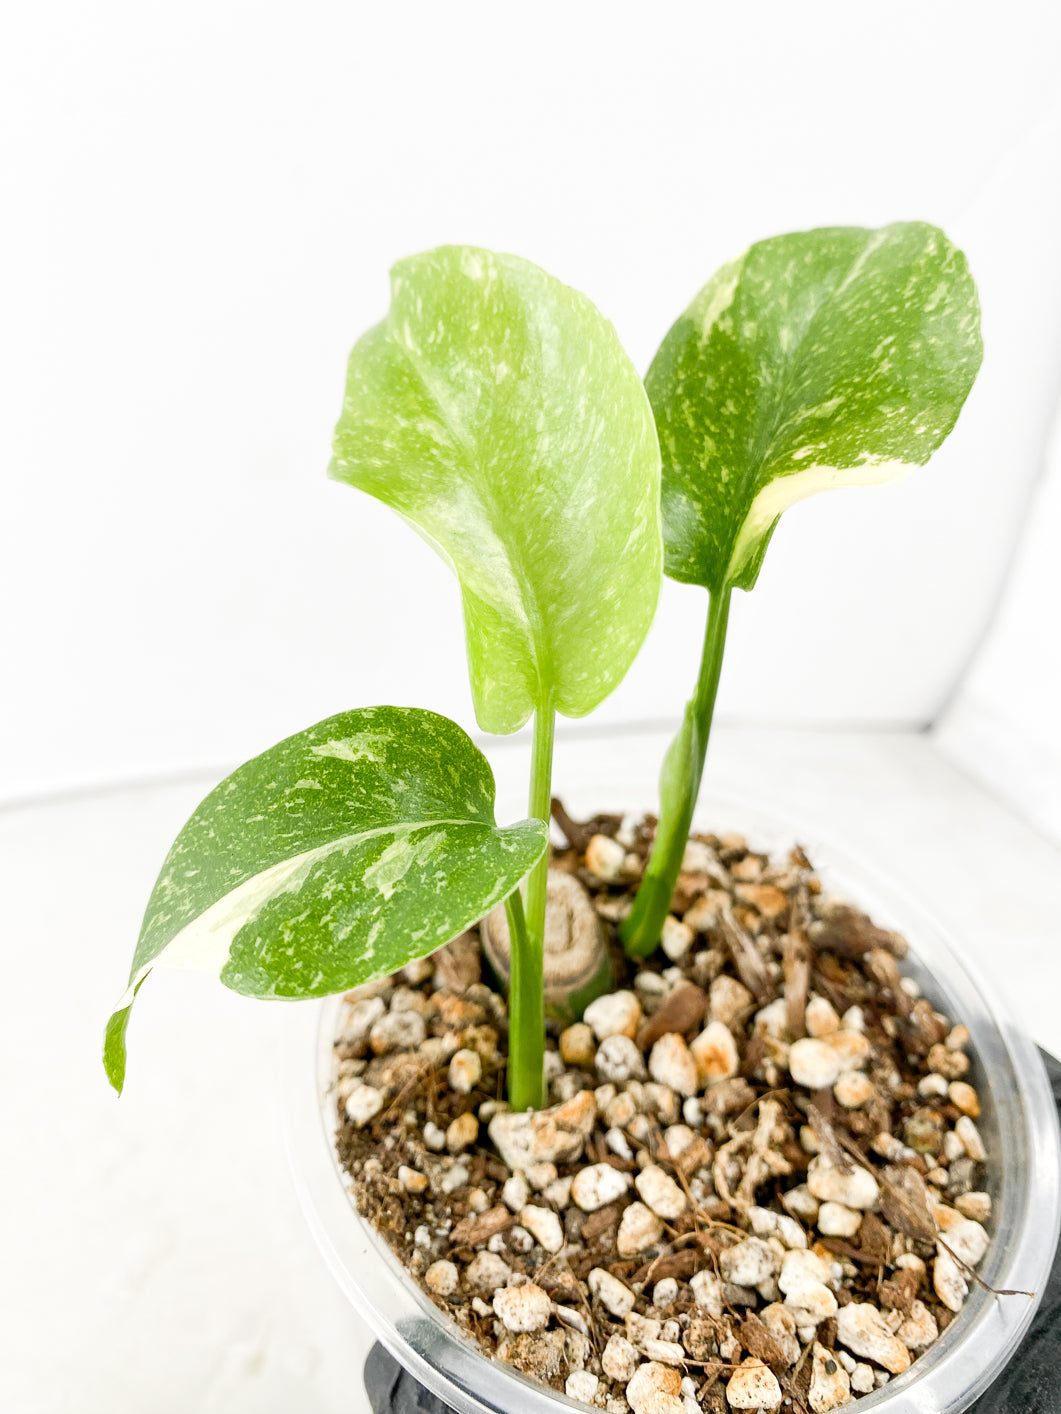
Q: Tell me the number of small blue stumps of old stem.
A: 0